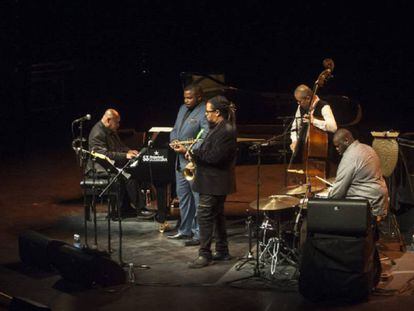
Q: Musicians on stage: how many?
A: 5